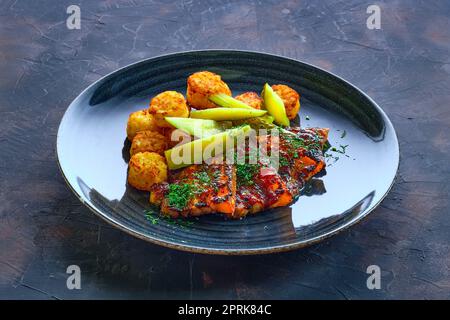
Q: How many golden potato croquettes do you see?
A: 7